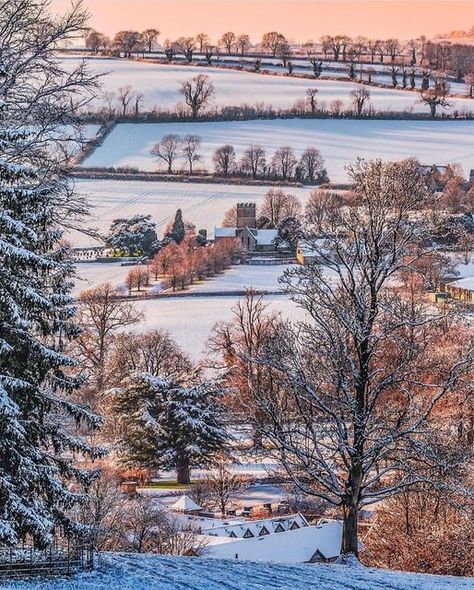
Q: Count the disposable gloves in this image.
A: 0